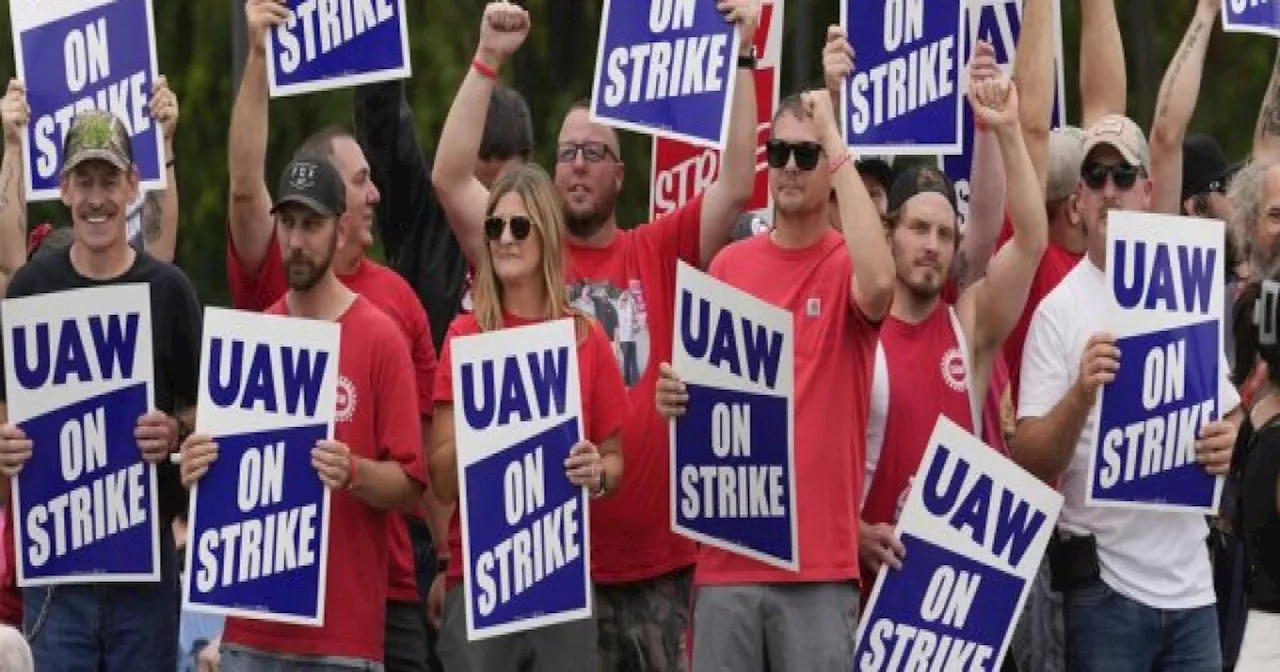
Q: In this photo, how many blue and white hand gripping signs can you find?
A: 12